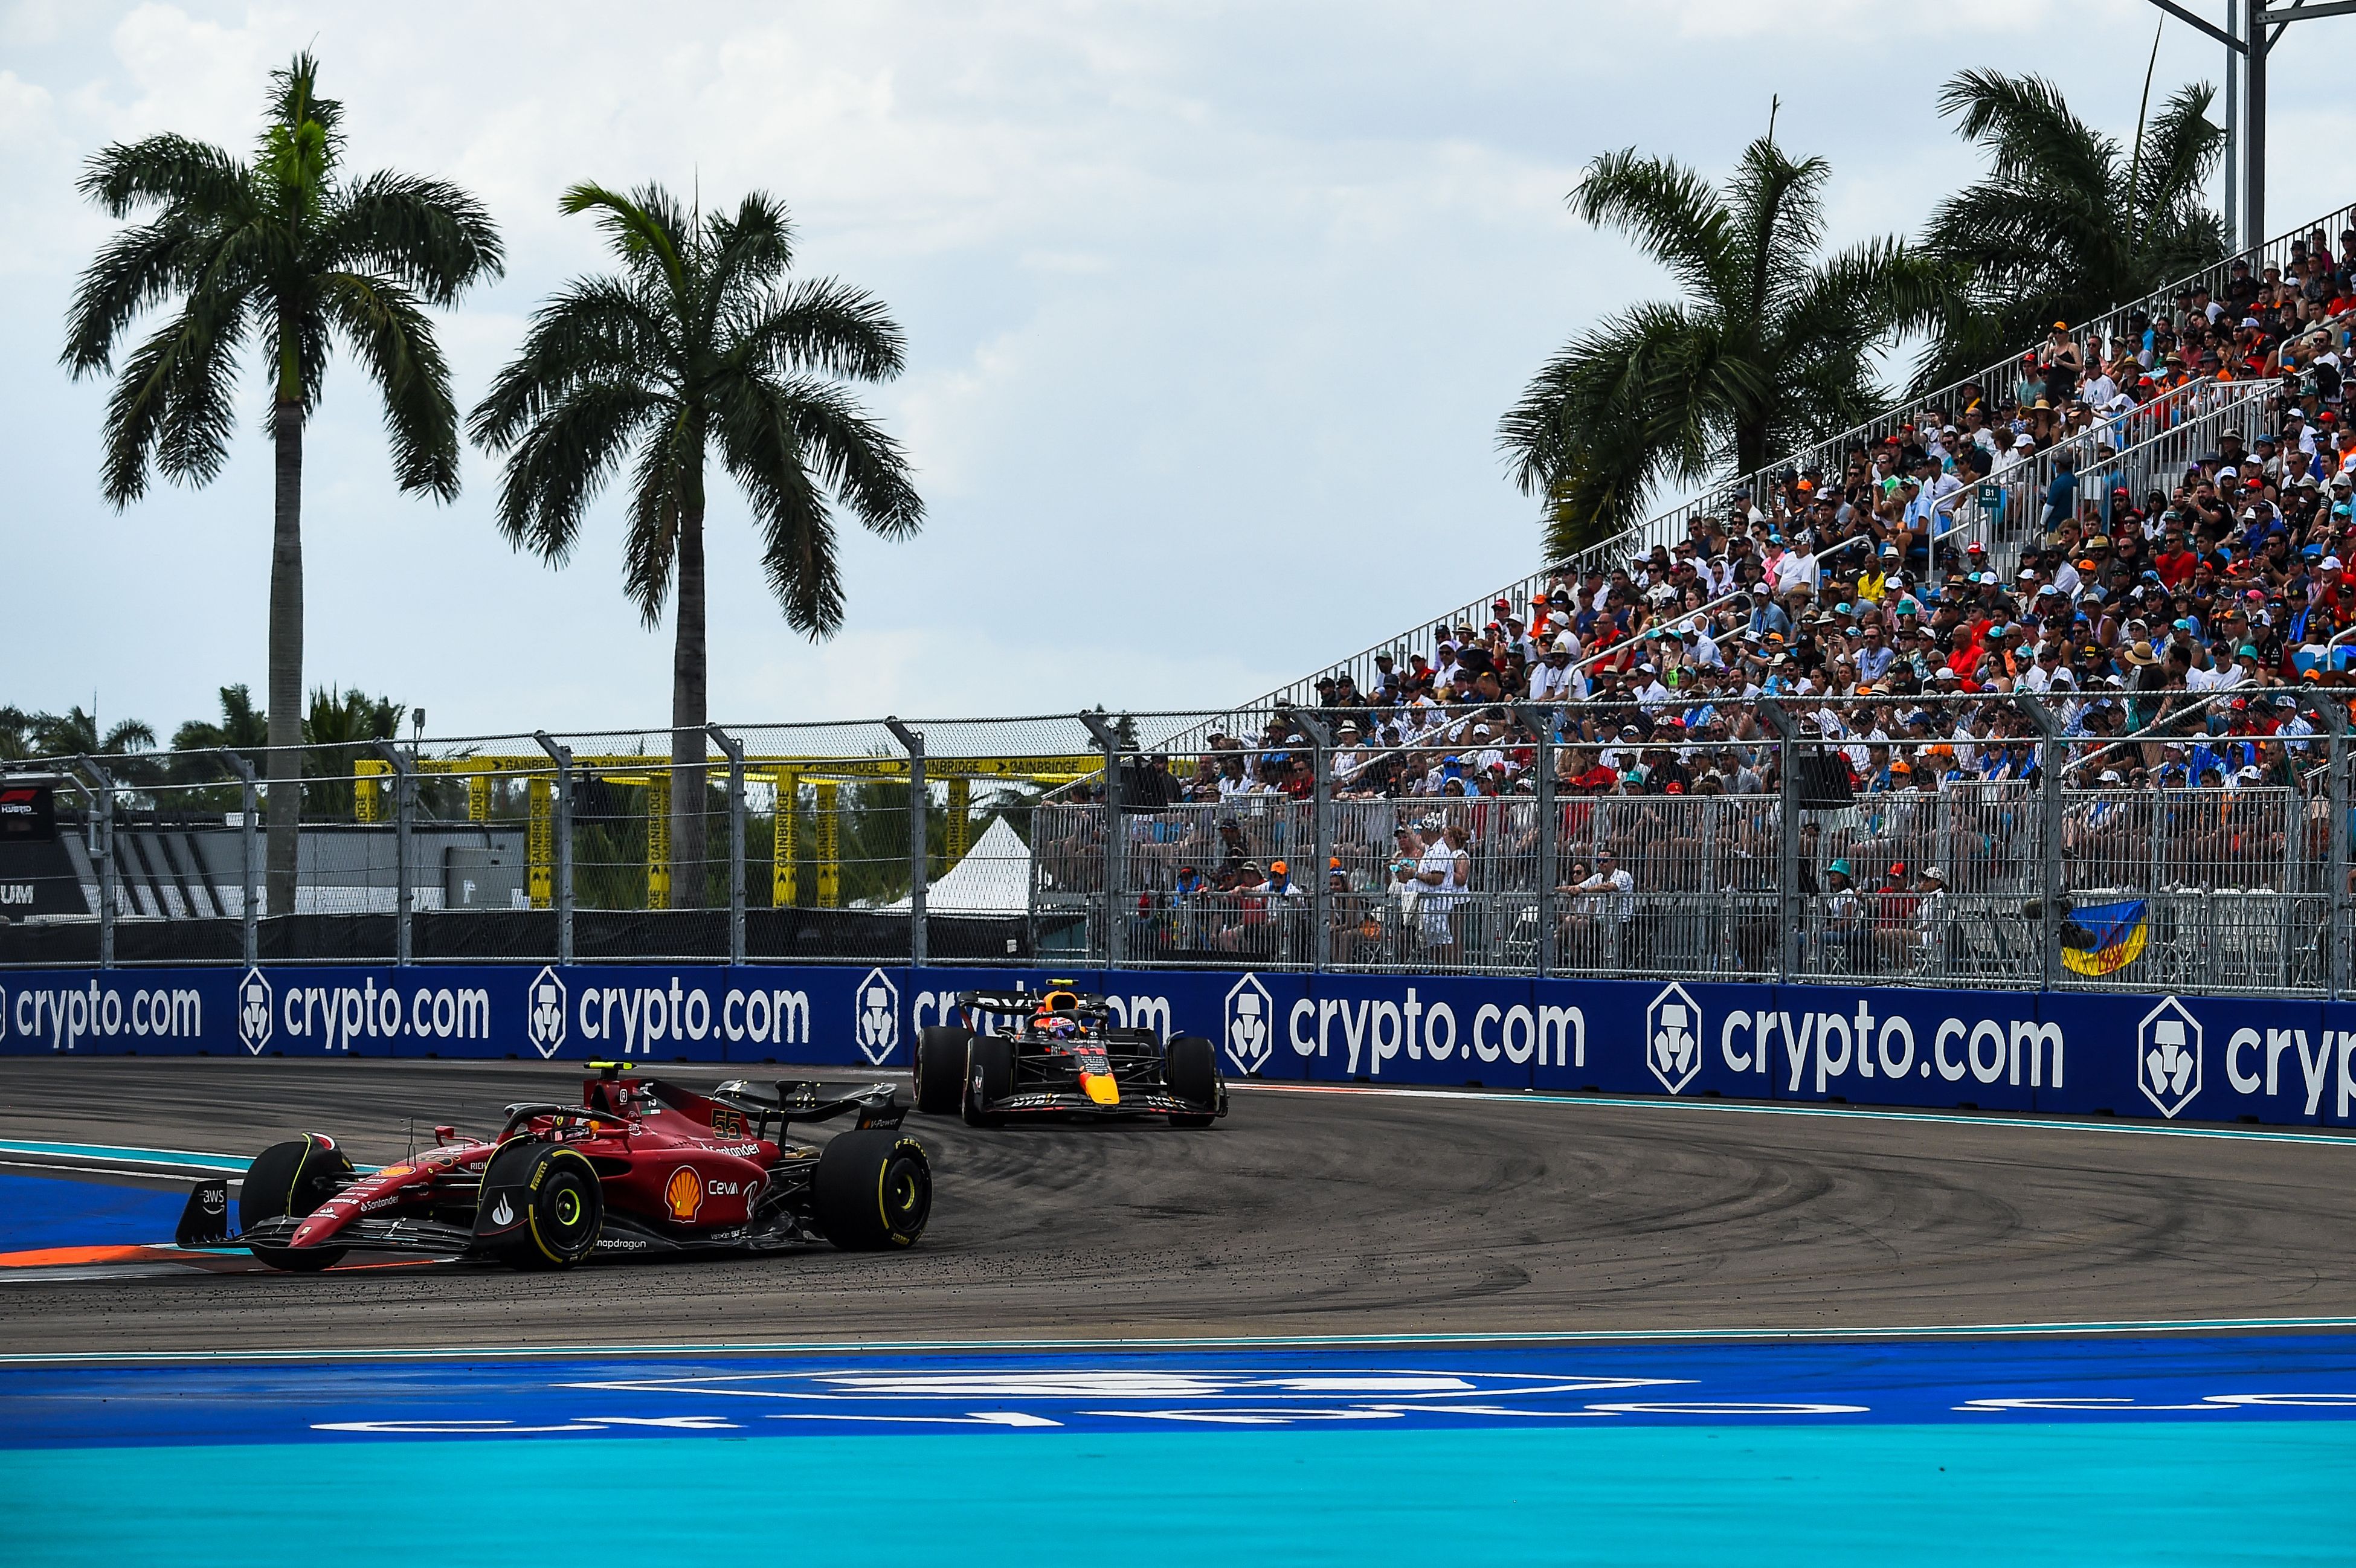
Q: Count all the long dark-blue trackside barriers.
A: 1